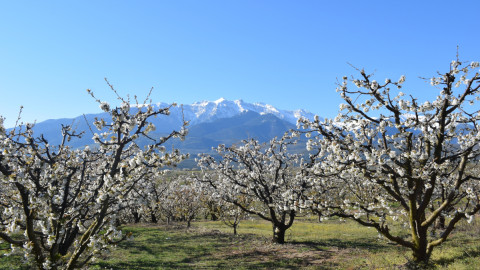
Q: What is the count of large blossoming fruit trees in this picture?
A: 3